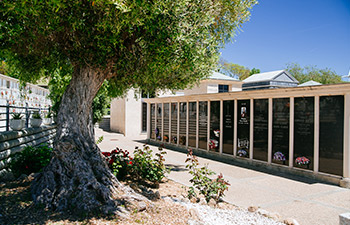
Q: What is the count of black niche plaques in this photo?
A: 14